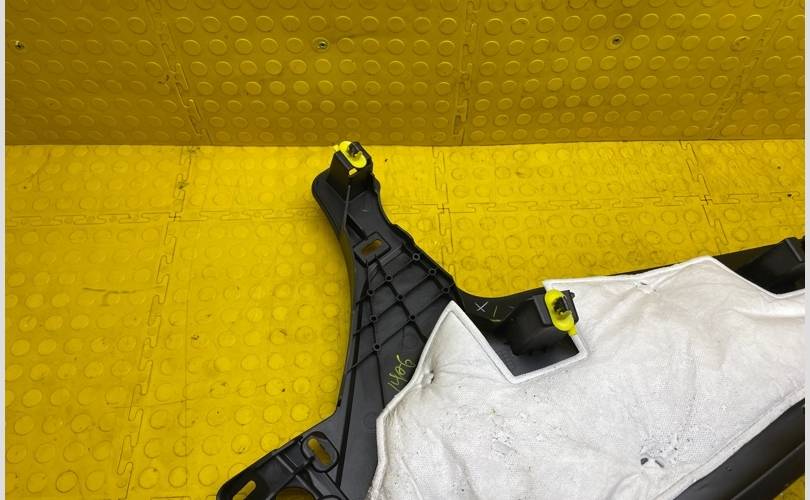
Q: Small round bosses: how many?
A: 9